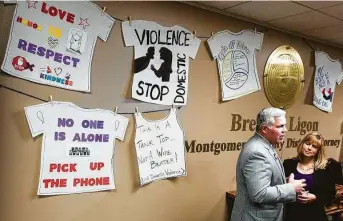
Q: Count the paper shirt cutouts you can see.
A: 6